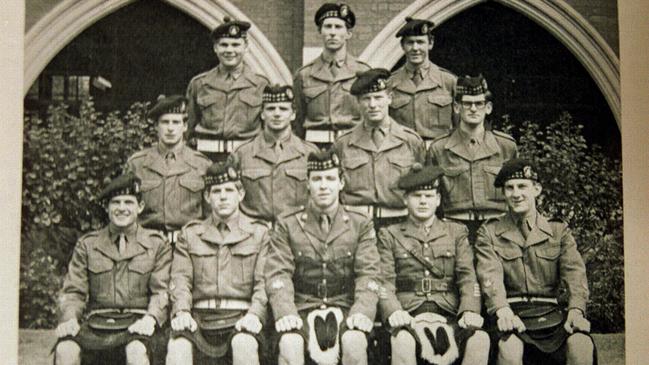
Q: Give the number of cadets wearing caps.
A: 12